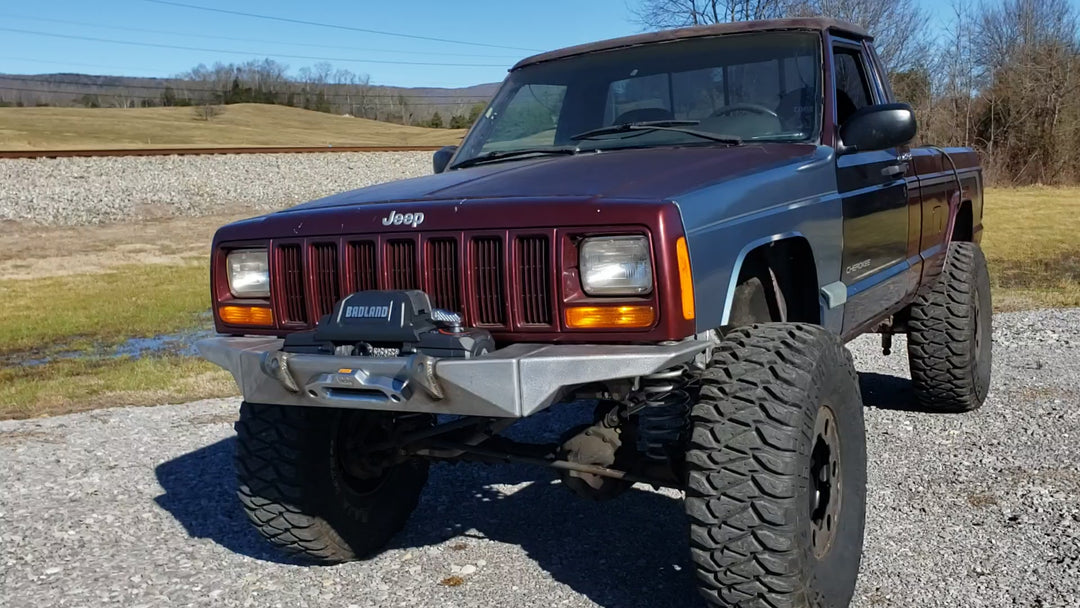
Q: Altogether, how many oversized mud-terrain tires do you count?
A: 3